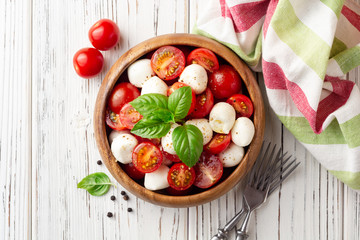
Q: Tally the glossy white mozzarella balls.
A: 11